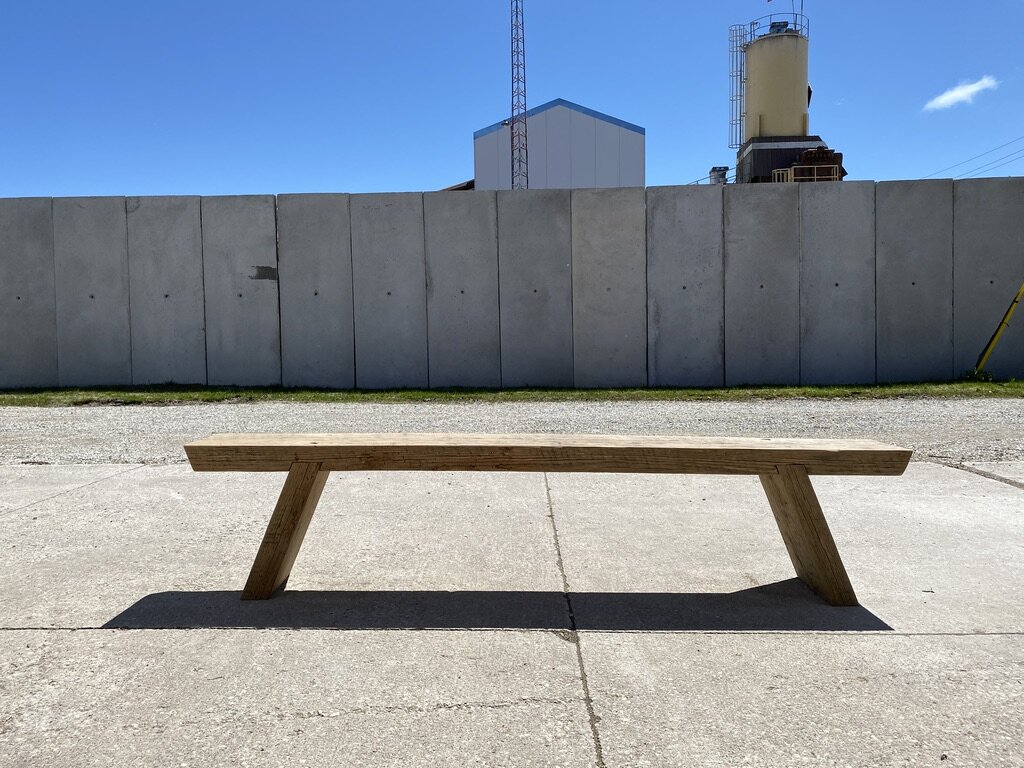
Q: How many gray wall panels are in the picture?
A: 14